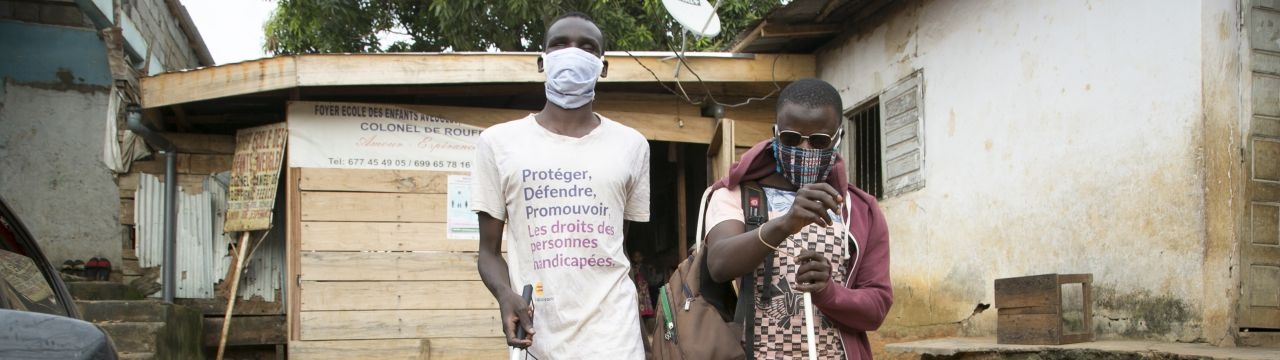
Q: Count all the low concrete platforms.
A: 1